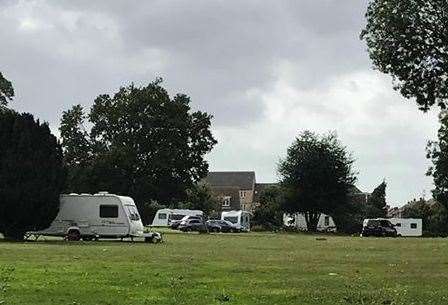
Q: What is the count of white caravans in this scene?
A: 5